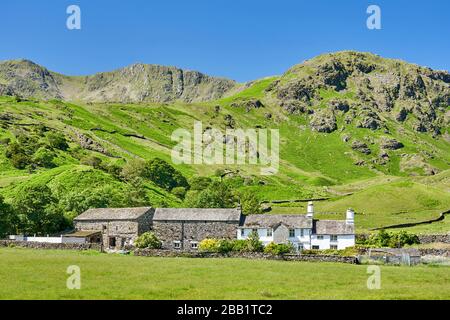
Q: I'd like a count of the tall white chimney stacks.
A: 2